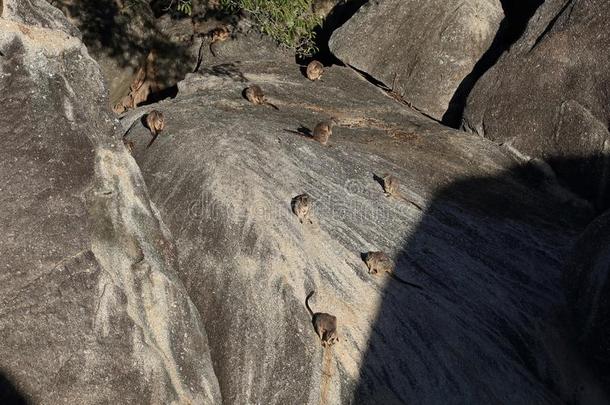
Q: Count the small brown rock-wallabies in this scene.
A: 9